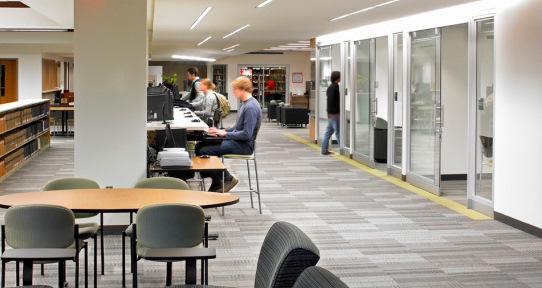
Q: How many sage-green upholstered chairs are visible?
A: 4